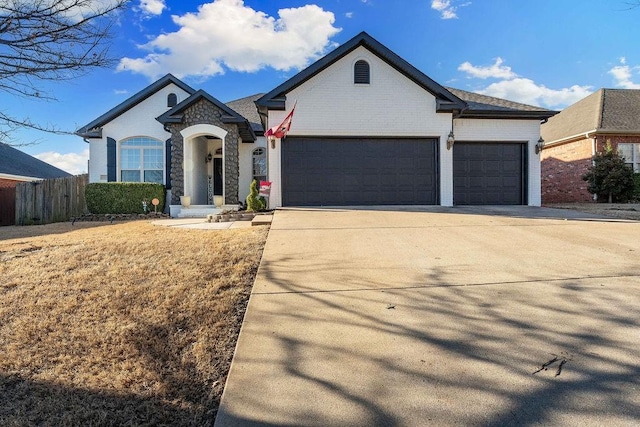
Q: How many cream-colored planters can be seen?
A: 2